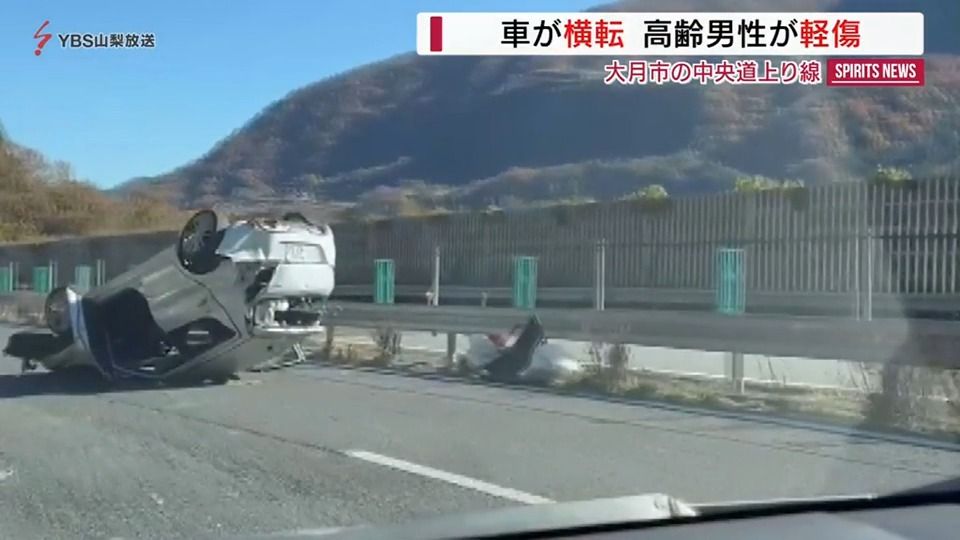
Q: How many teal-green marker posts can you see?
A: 6